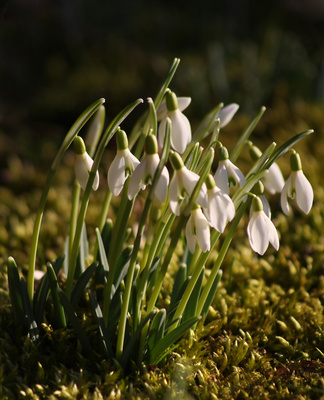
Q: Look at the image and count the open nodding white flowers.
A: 12